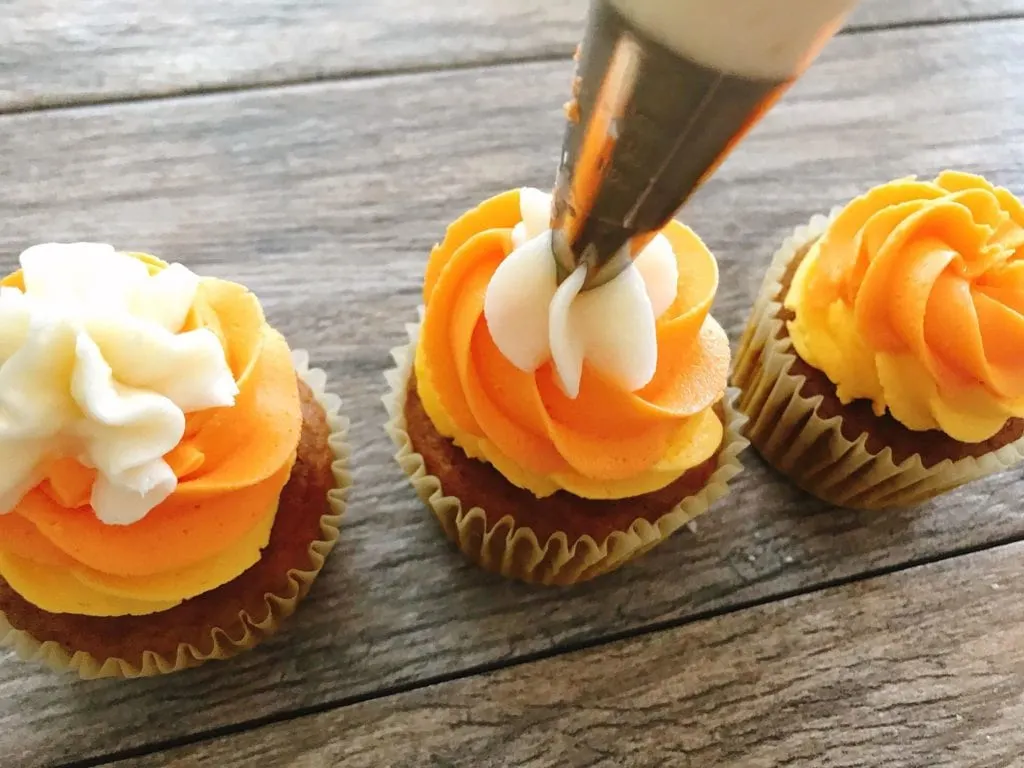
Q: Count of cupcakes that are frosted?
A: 3